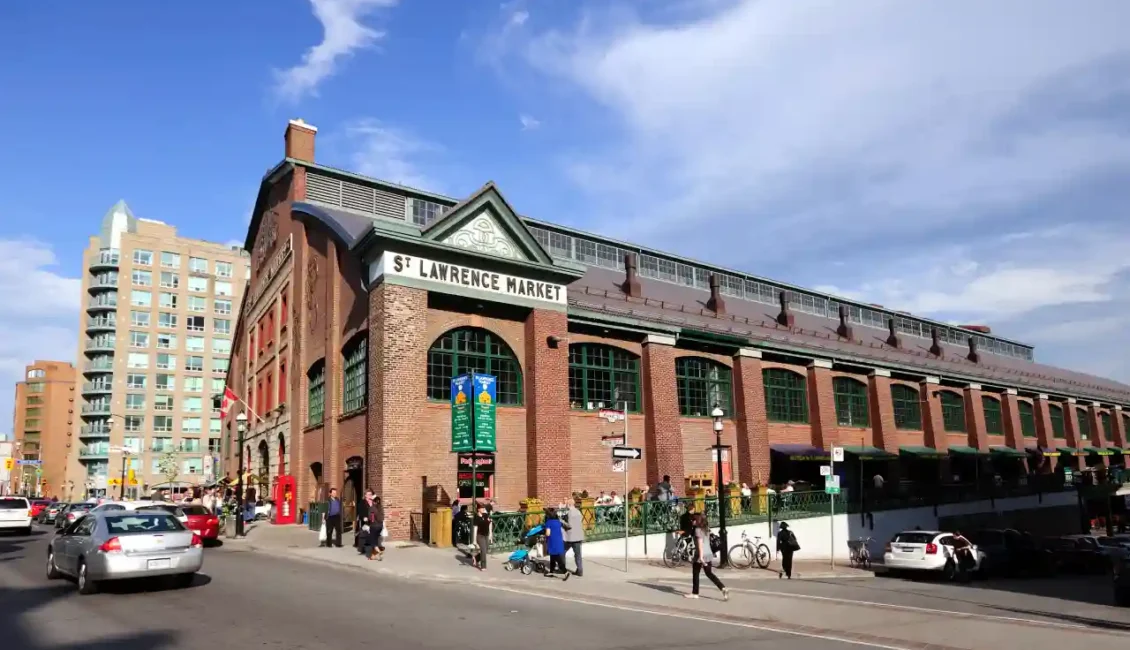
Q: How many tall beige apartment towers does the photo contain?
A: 1